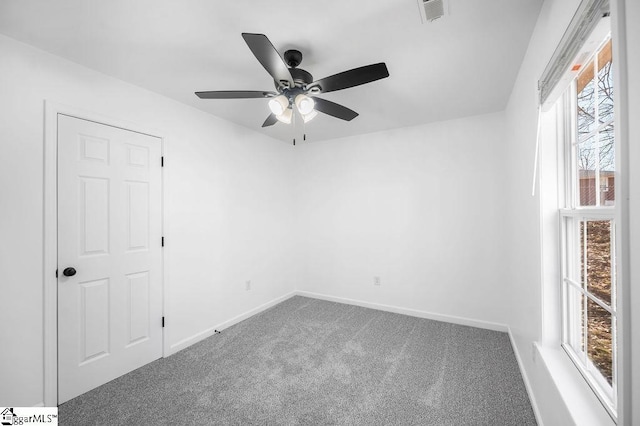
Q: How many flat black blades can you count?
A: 5